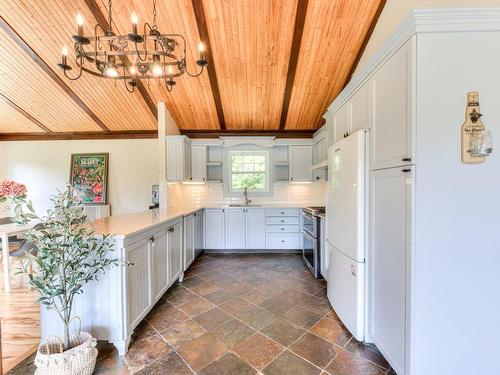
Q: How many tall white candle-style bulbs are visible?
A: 6